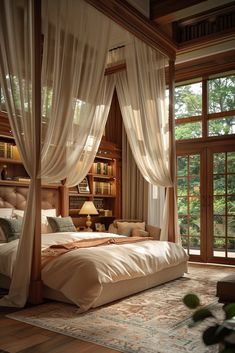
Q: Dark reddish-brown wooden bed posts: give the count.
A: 3